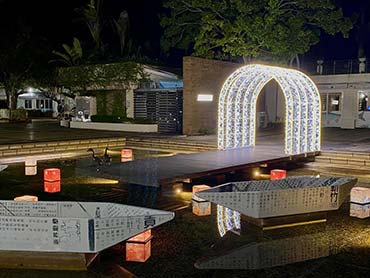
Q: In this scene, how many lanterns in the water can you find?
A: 8